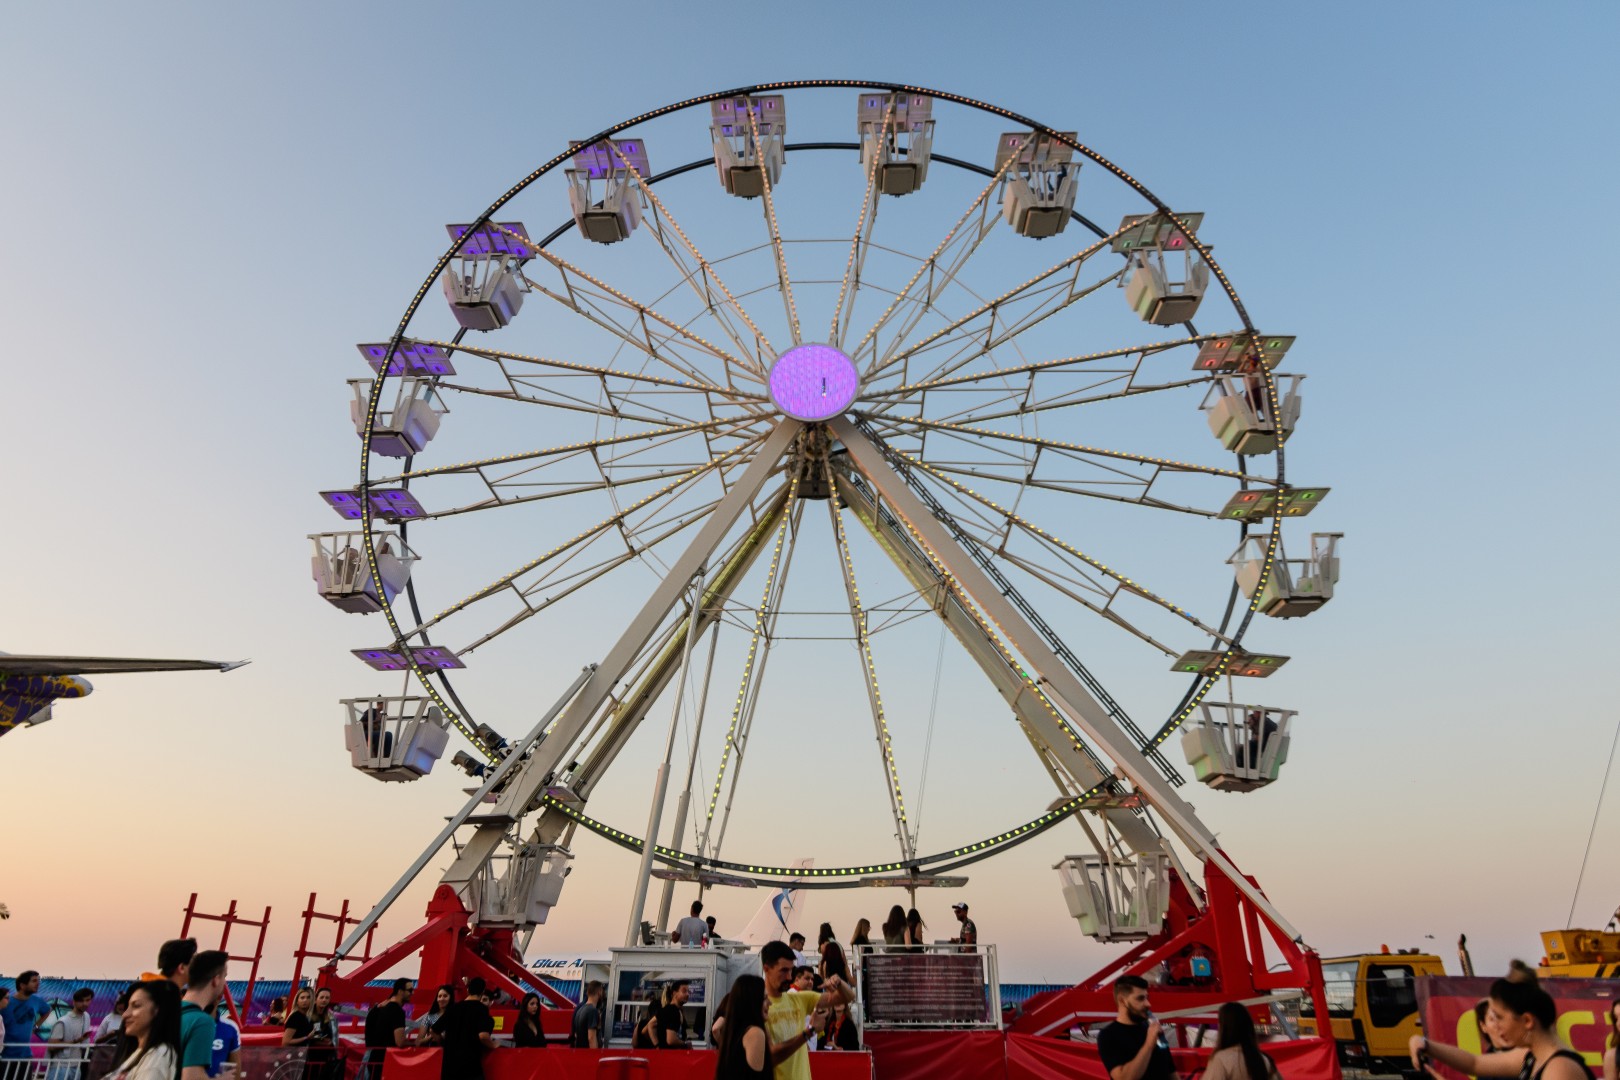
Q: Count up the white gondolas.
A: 14